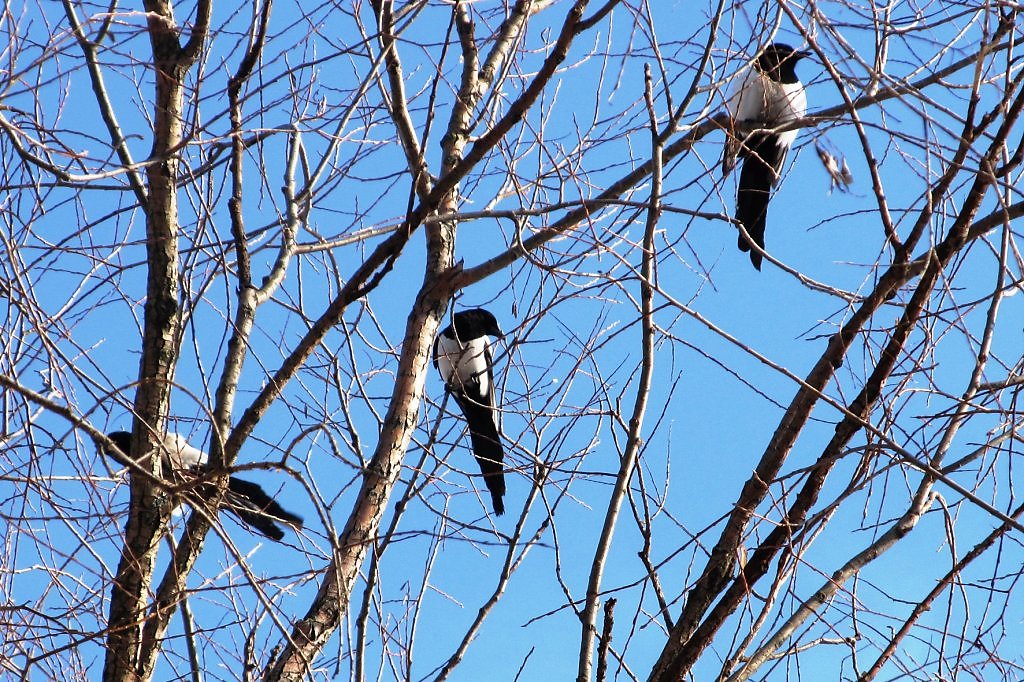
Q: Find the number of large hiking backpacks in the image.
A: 0